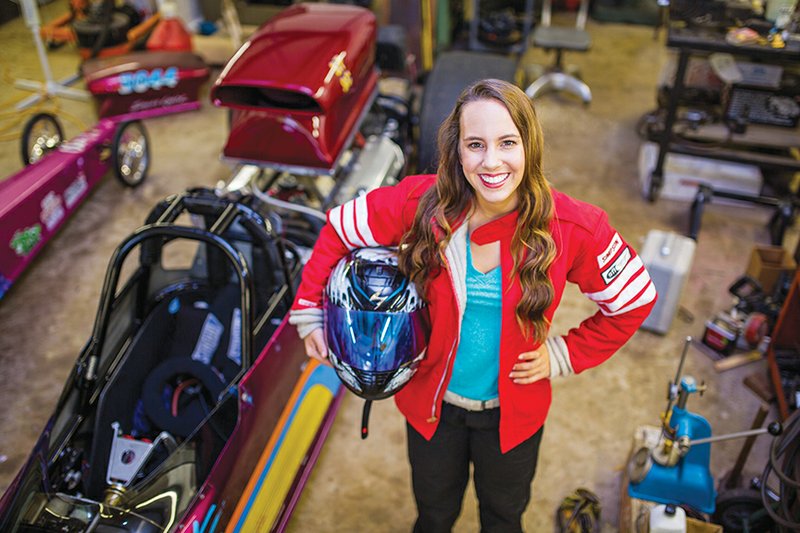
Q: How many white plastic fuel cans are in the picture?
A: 1